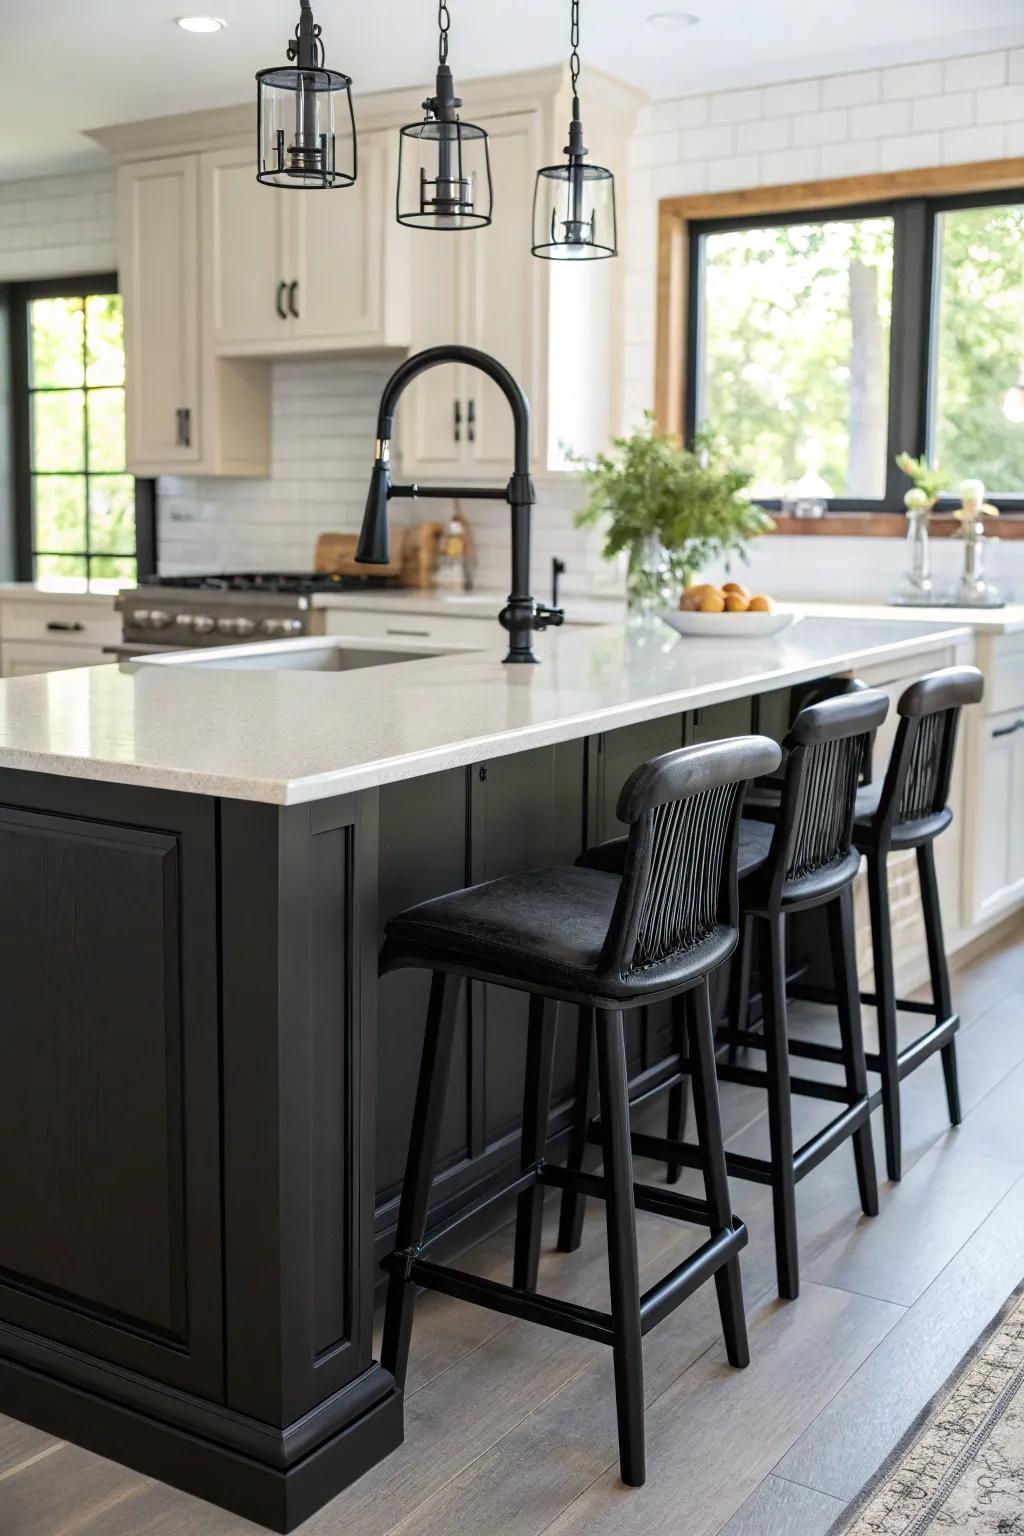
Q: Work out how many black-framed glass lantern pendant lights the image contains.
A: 3